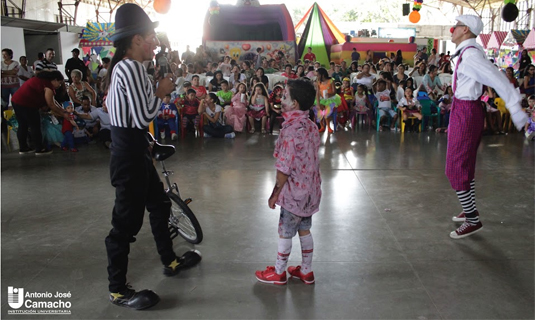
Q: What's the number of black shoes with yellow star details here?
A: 2